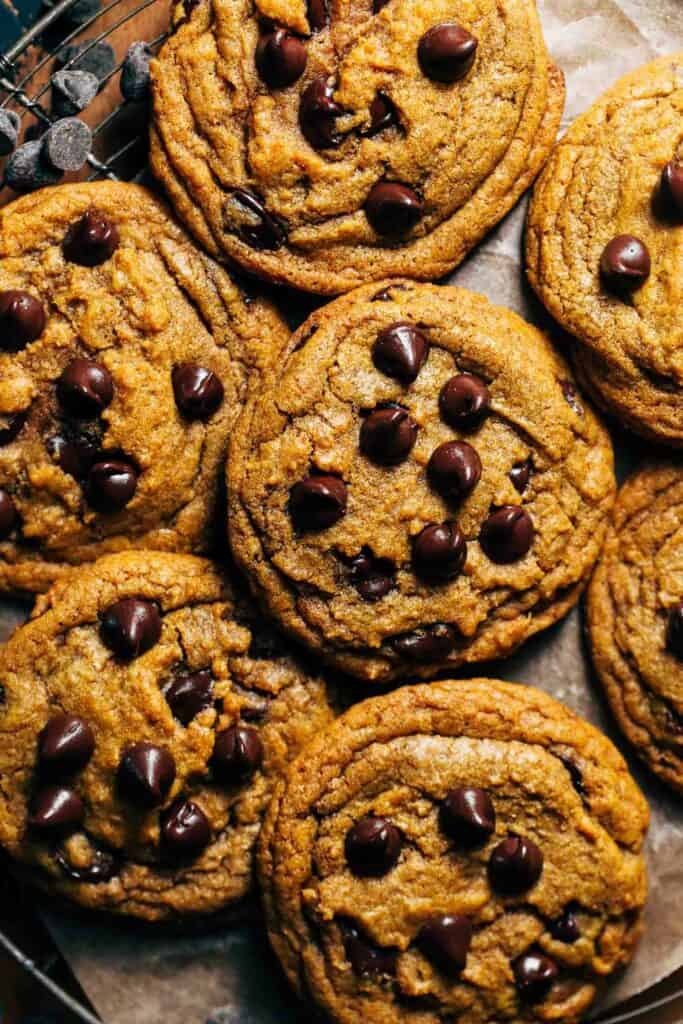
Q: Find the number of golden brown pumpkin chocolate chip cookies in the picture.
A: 7